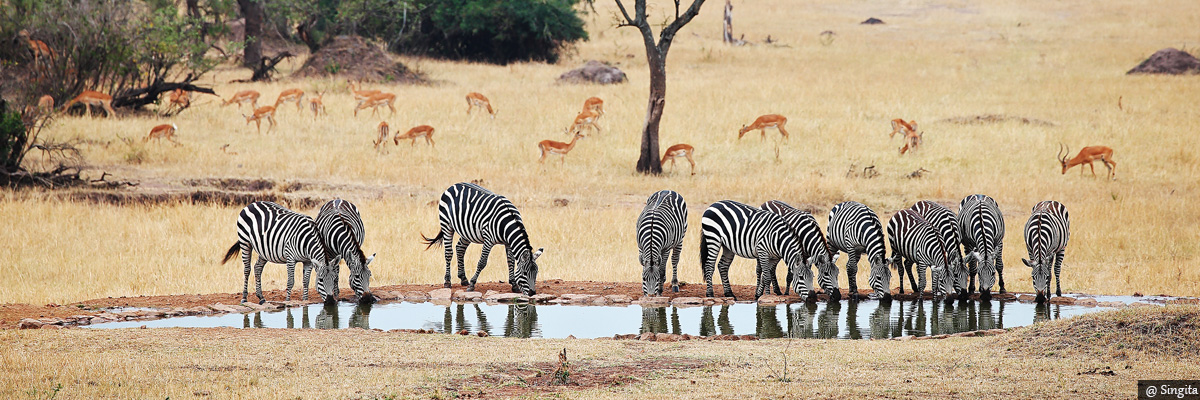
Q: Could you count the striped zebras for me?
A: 11